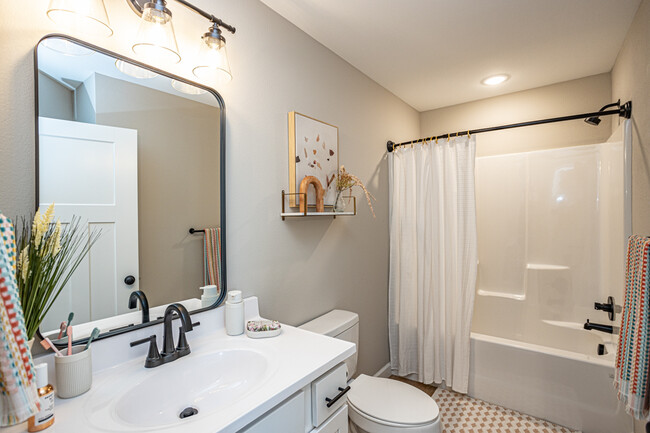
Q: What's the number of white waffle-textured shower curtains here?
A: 1